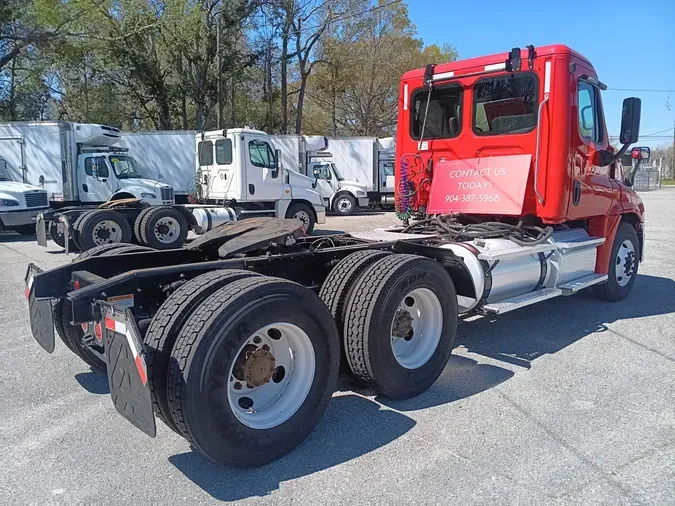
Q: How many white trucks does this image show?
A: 5